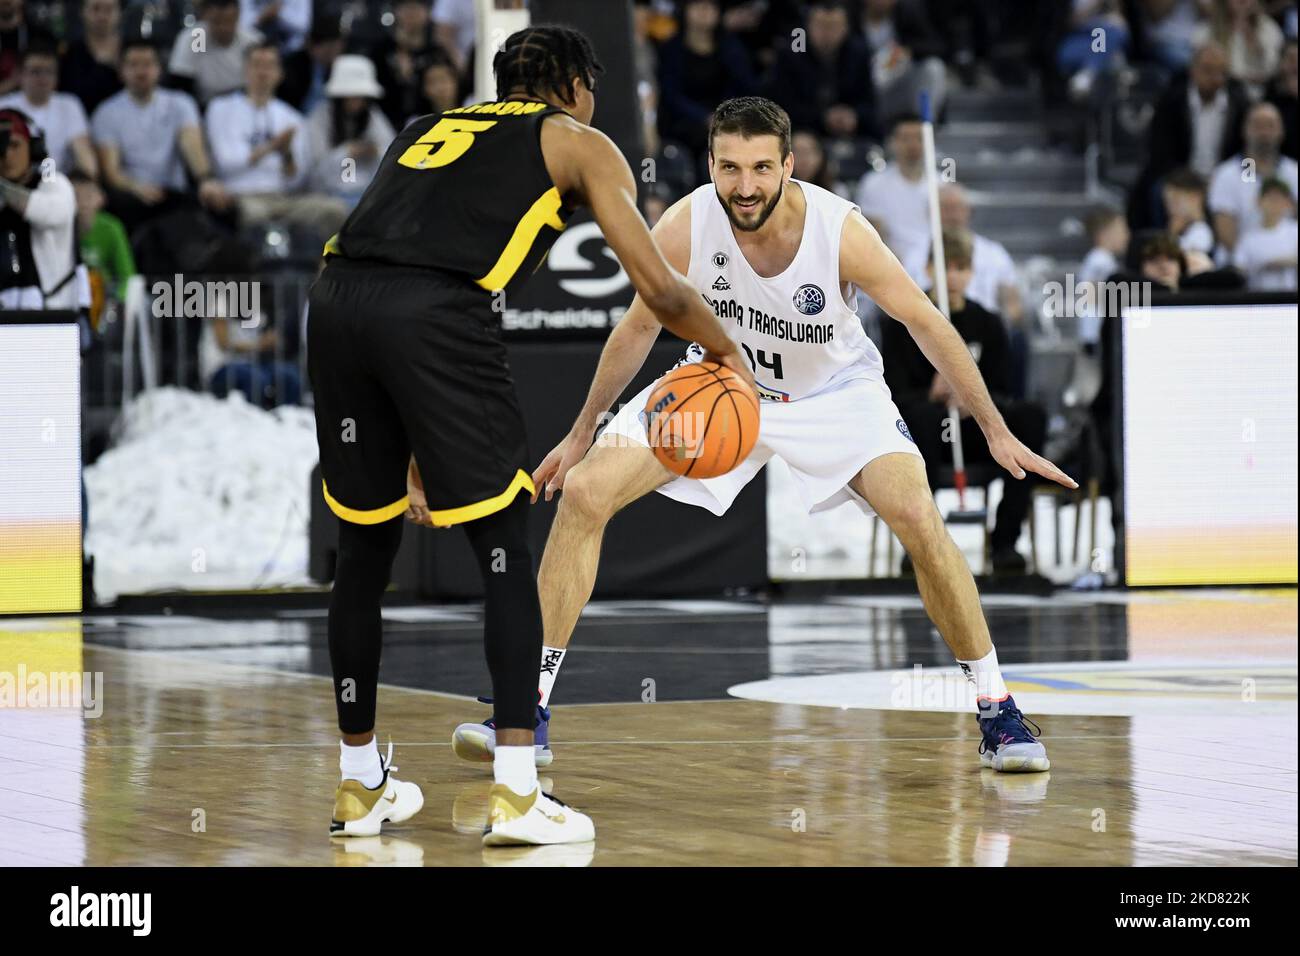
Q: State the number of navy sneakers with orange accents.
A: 2